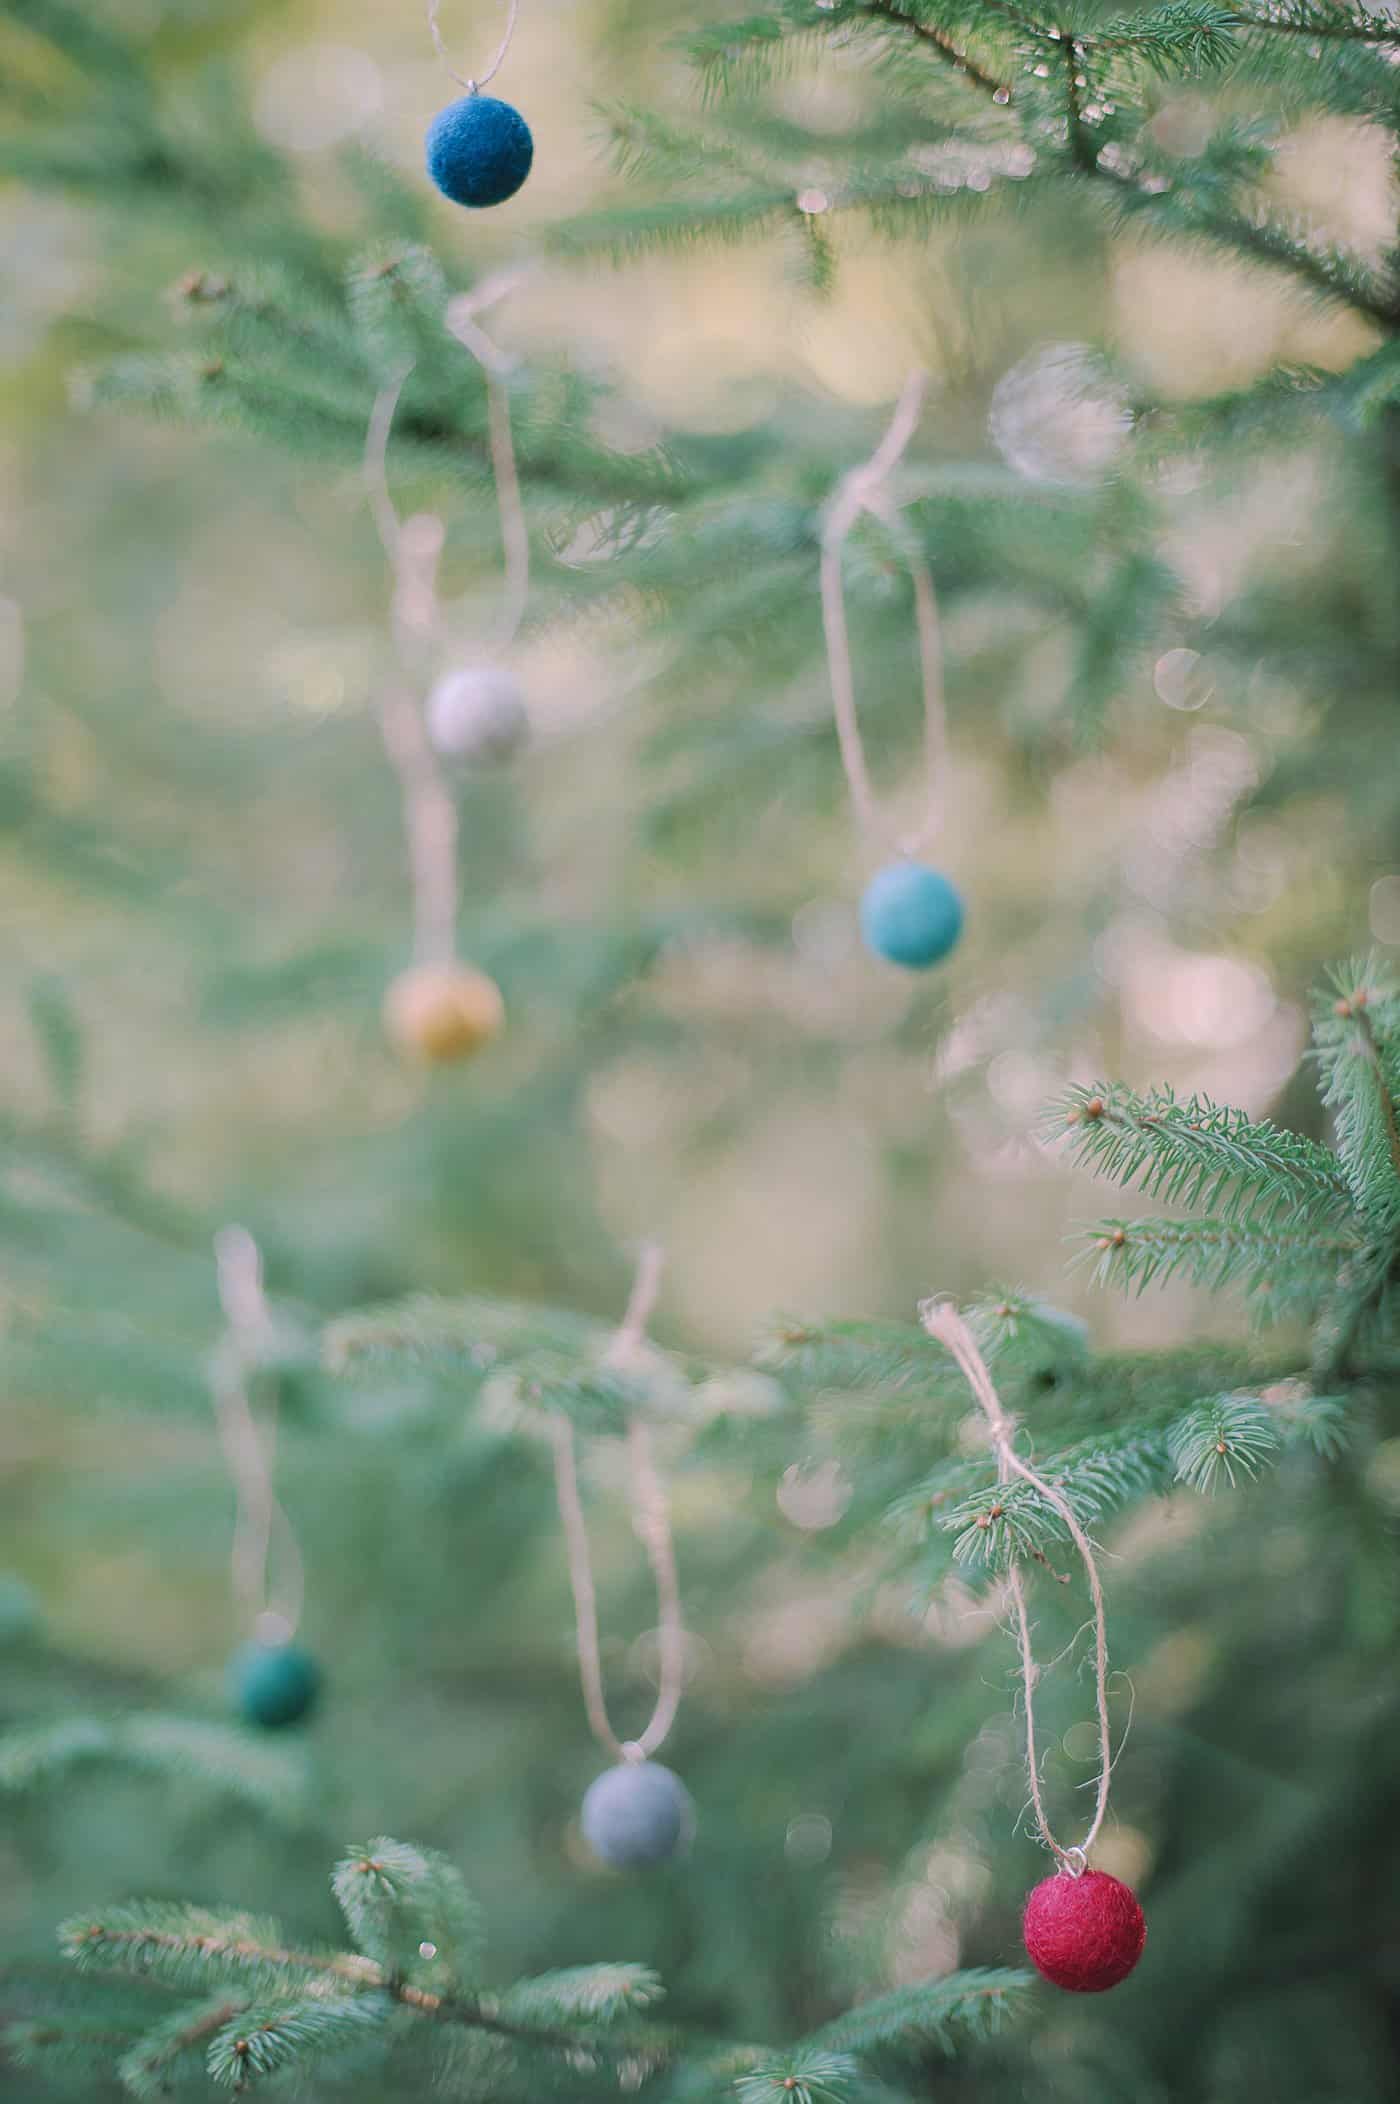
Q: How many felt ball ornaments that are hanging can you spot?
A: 7